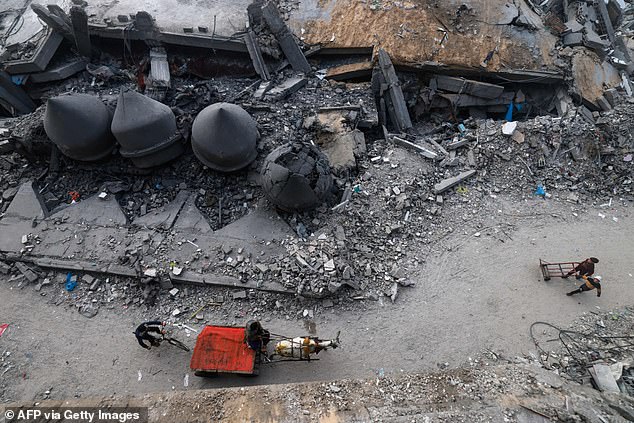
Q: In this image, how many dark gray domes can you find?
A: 4